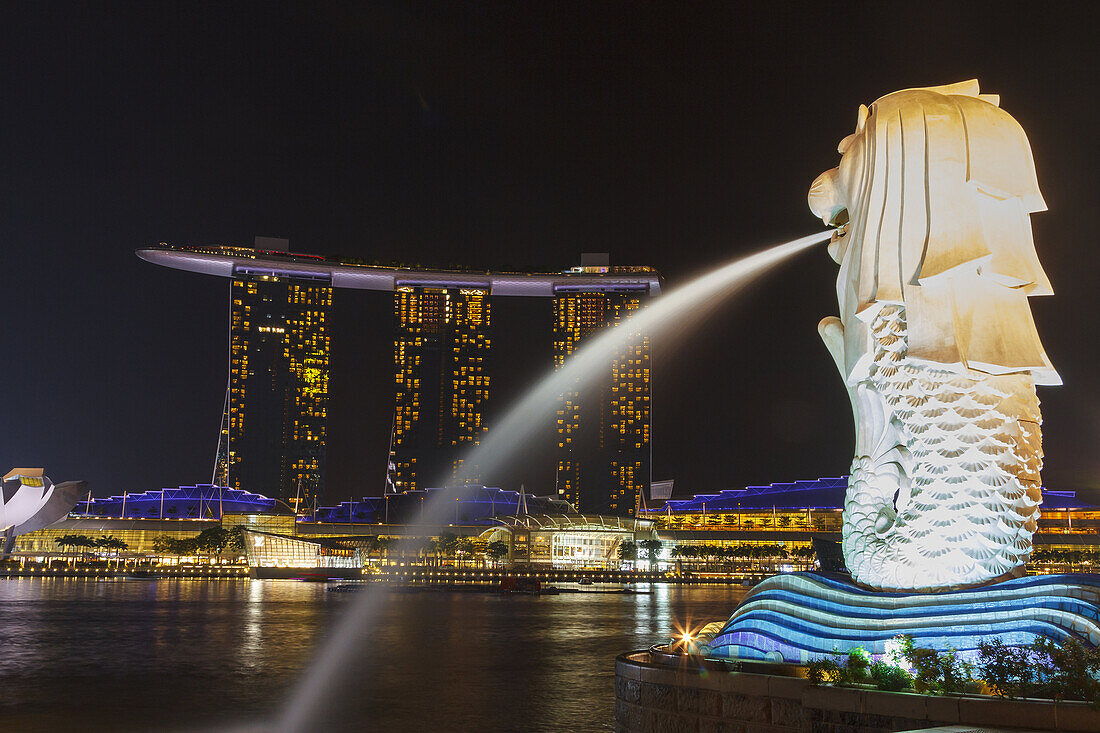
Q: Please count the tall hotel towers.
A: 3